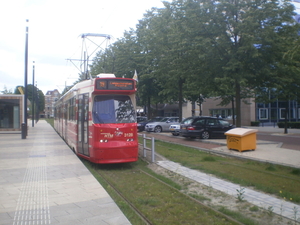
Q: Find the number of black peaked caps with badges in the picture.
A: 0